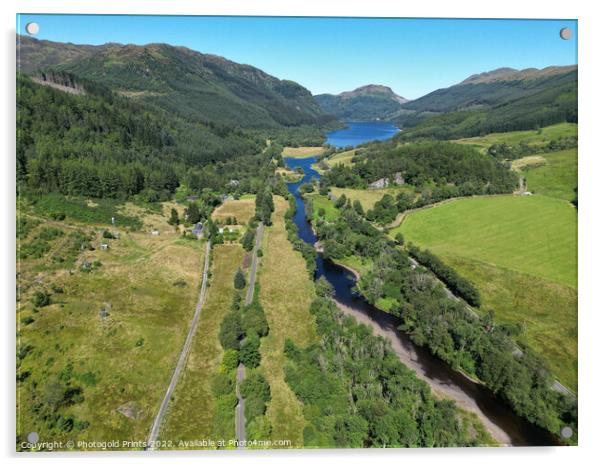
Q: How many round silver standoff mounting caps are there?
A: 4